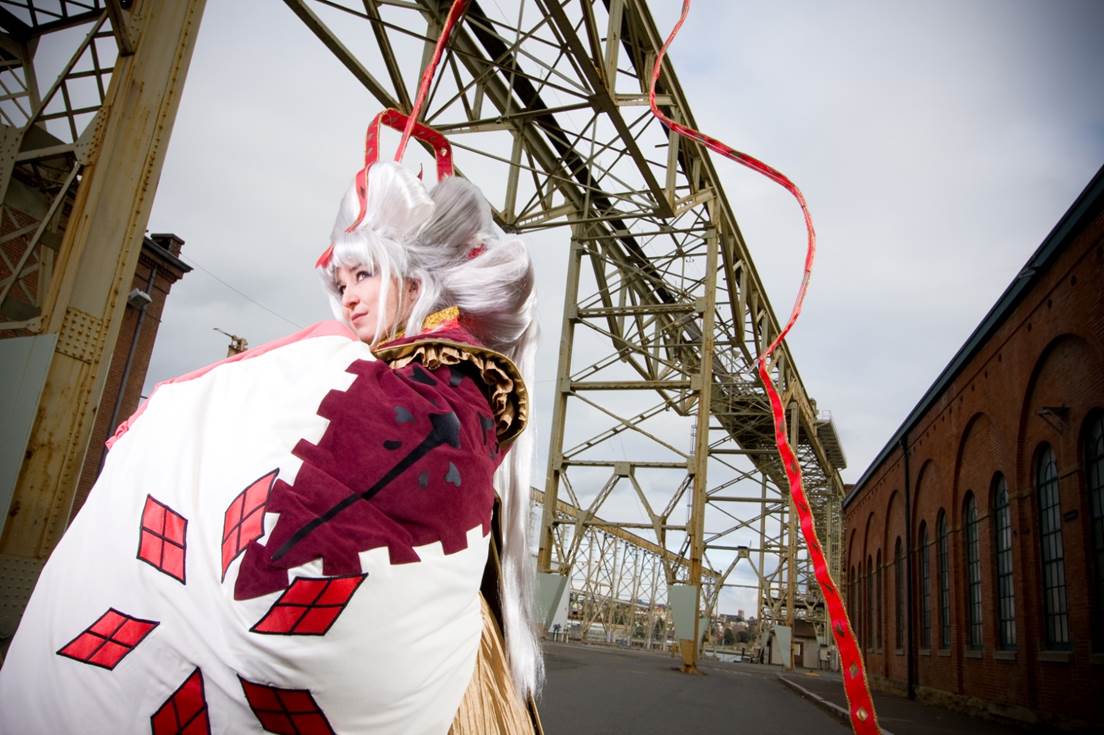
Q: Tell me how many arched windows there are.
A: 11